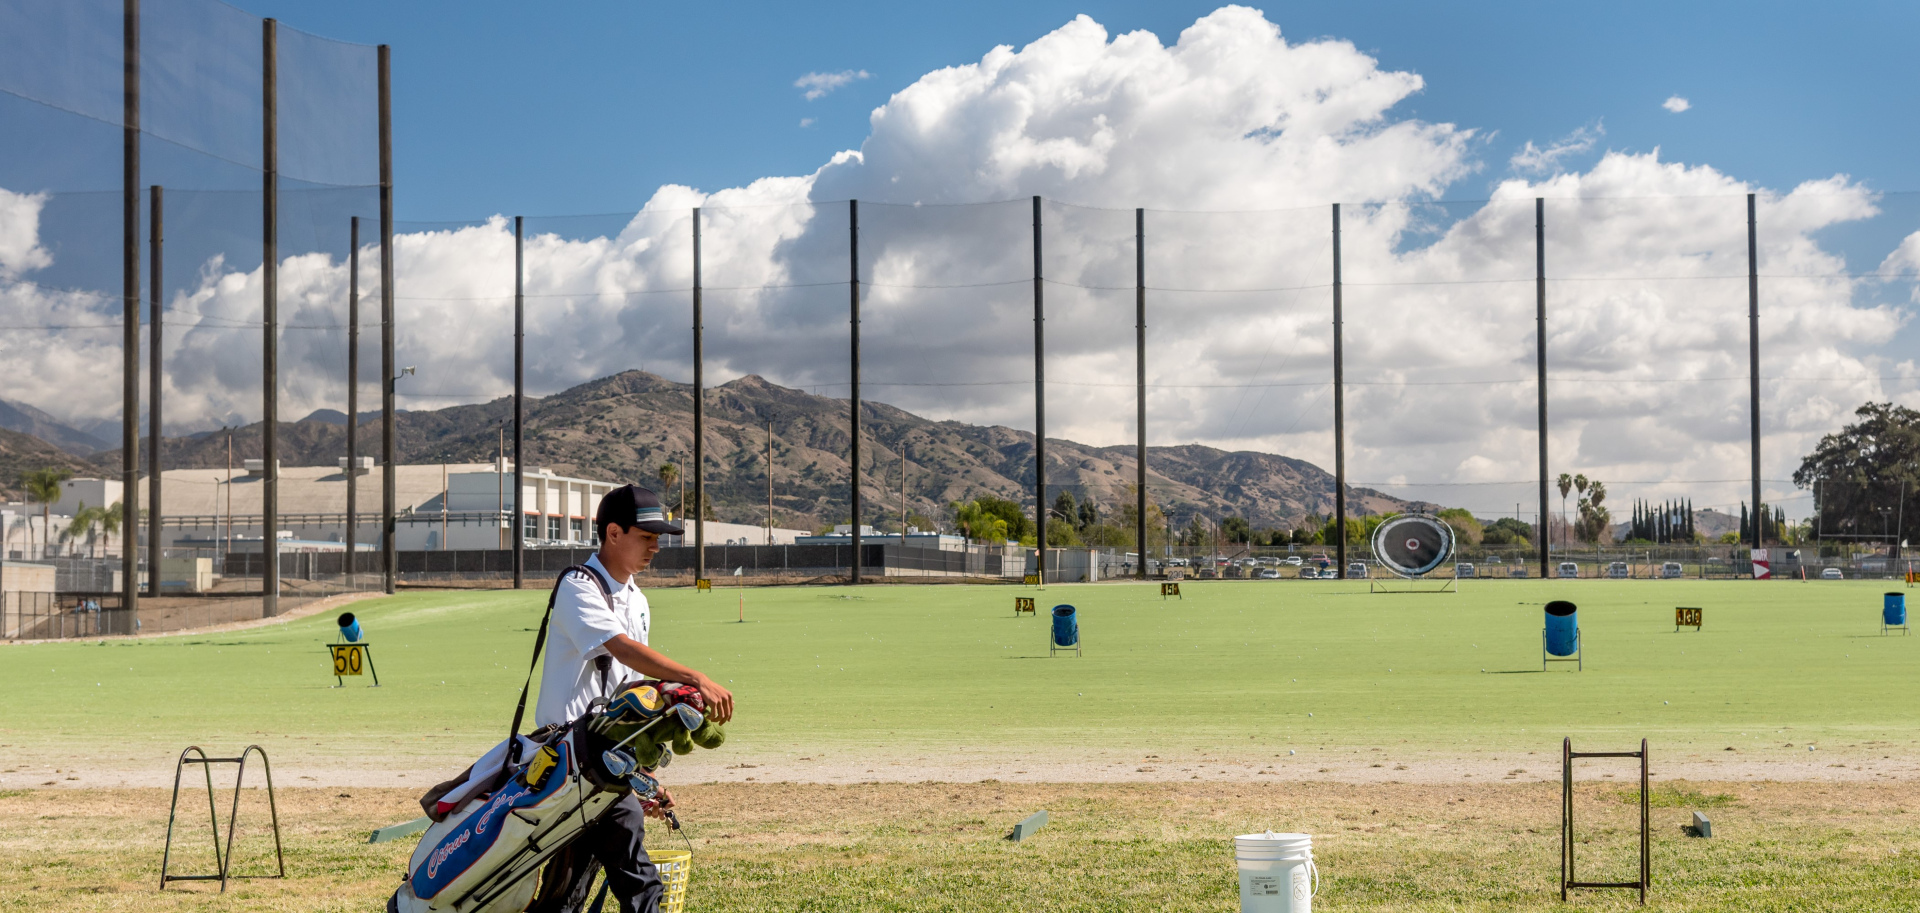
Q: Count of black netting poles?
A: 13